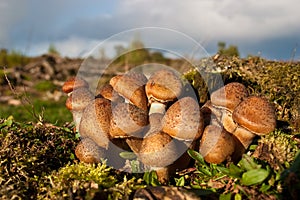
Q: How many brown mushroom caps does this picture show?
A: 13